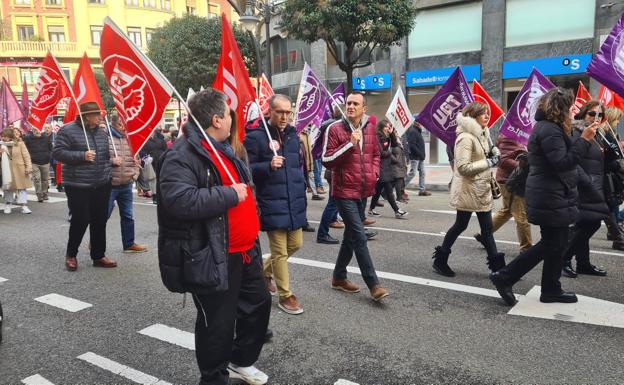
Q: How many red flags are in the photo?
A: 8